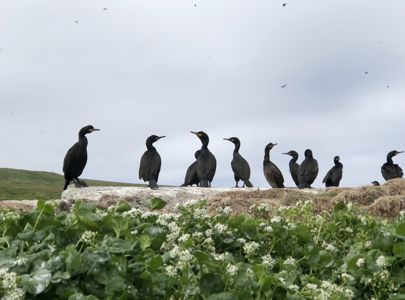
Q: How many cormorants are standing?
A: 10